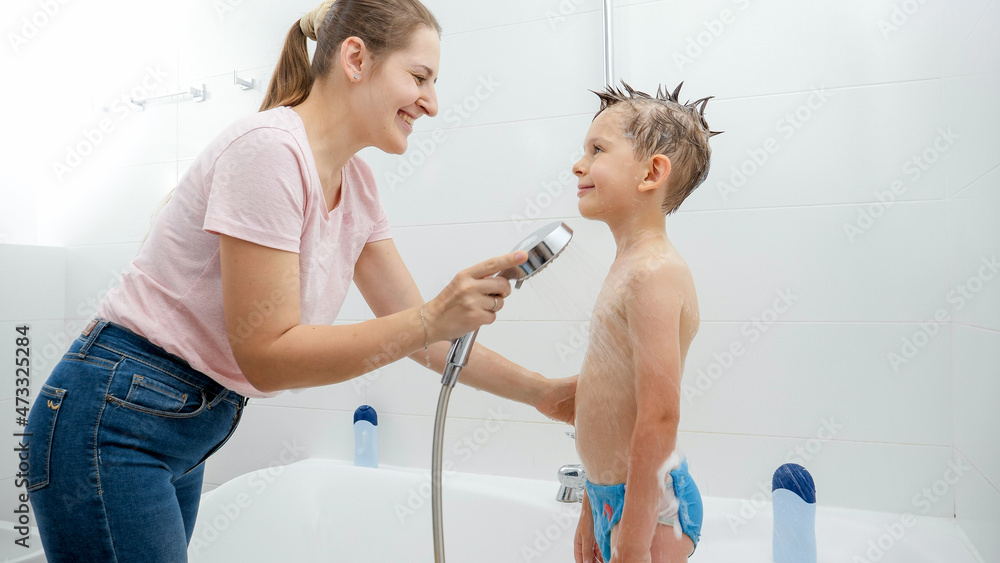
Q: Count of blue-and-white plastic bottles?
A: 2